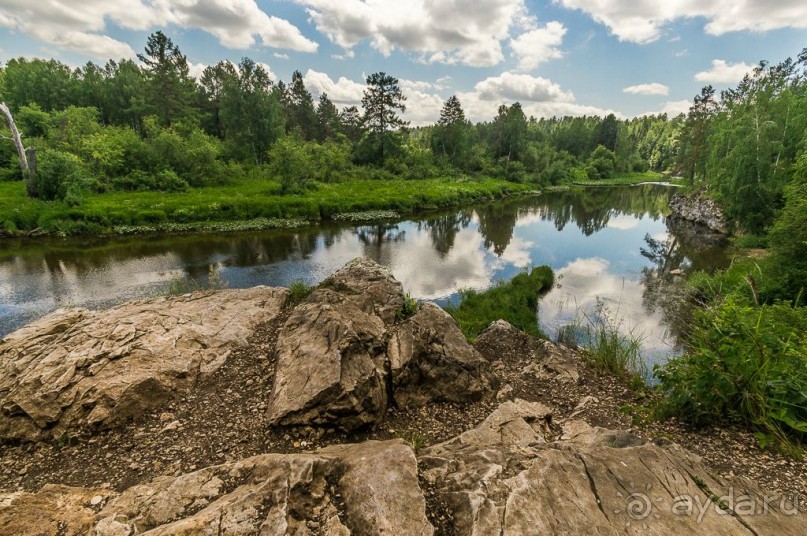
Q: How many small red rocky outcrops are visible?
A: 0